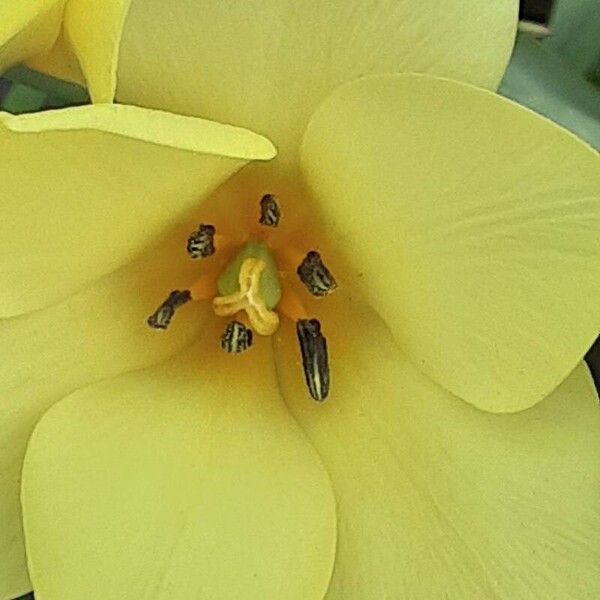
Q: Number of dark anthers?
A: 6